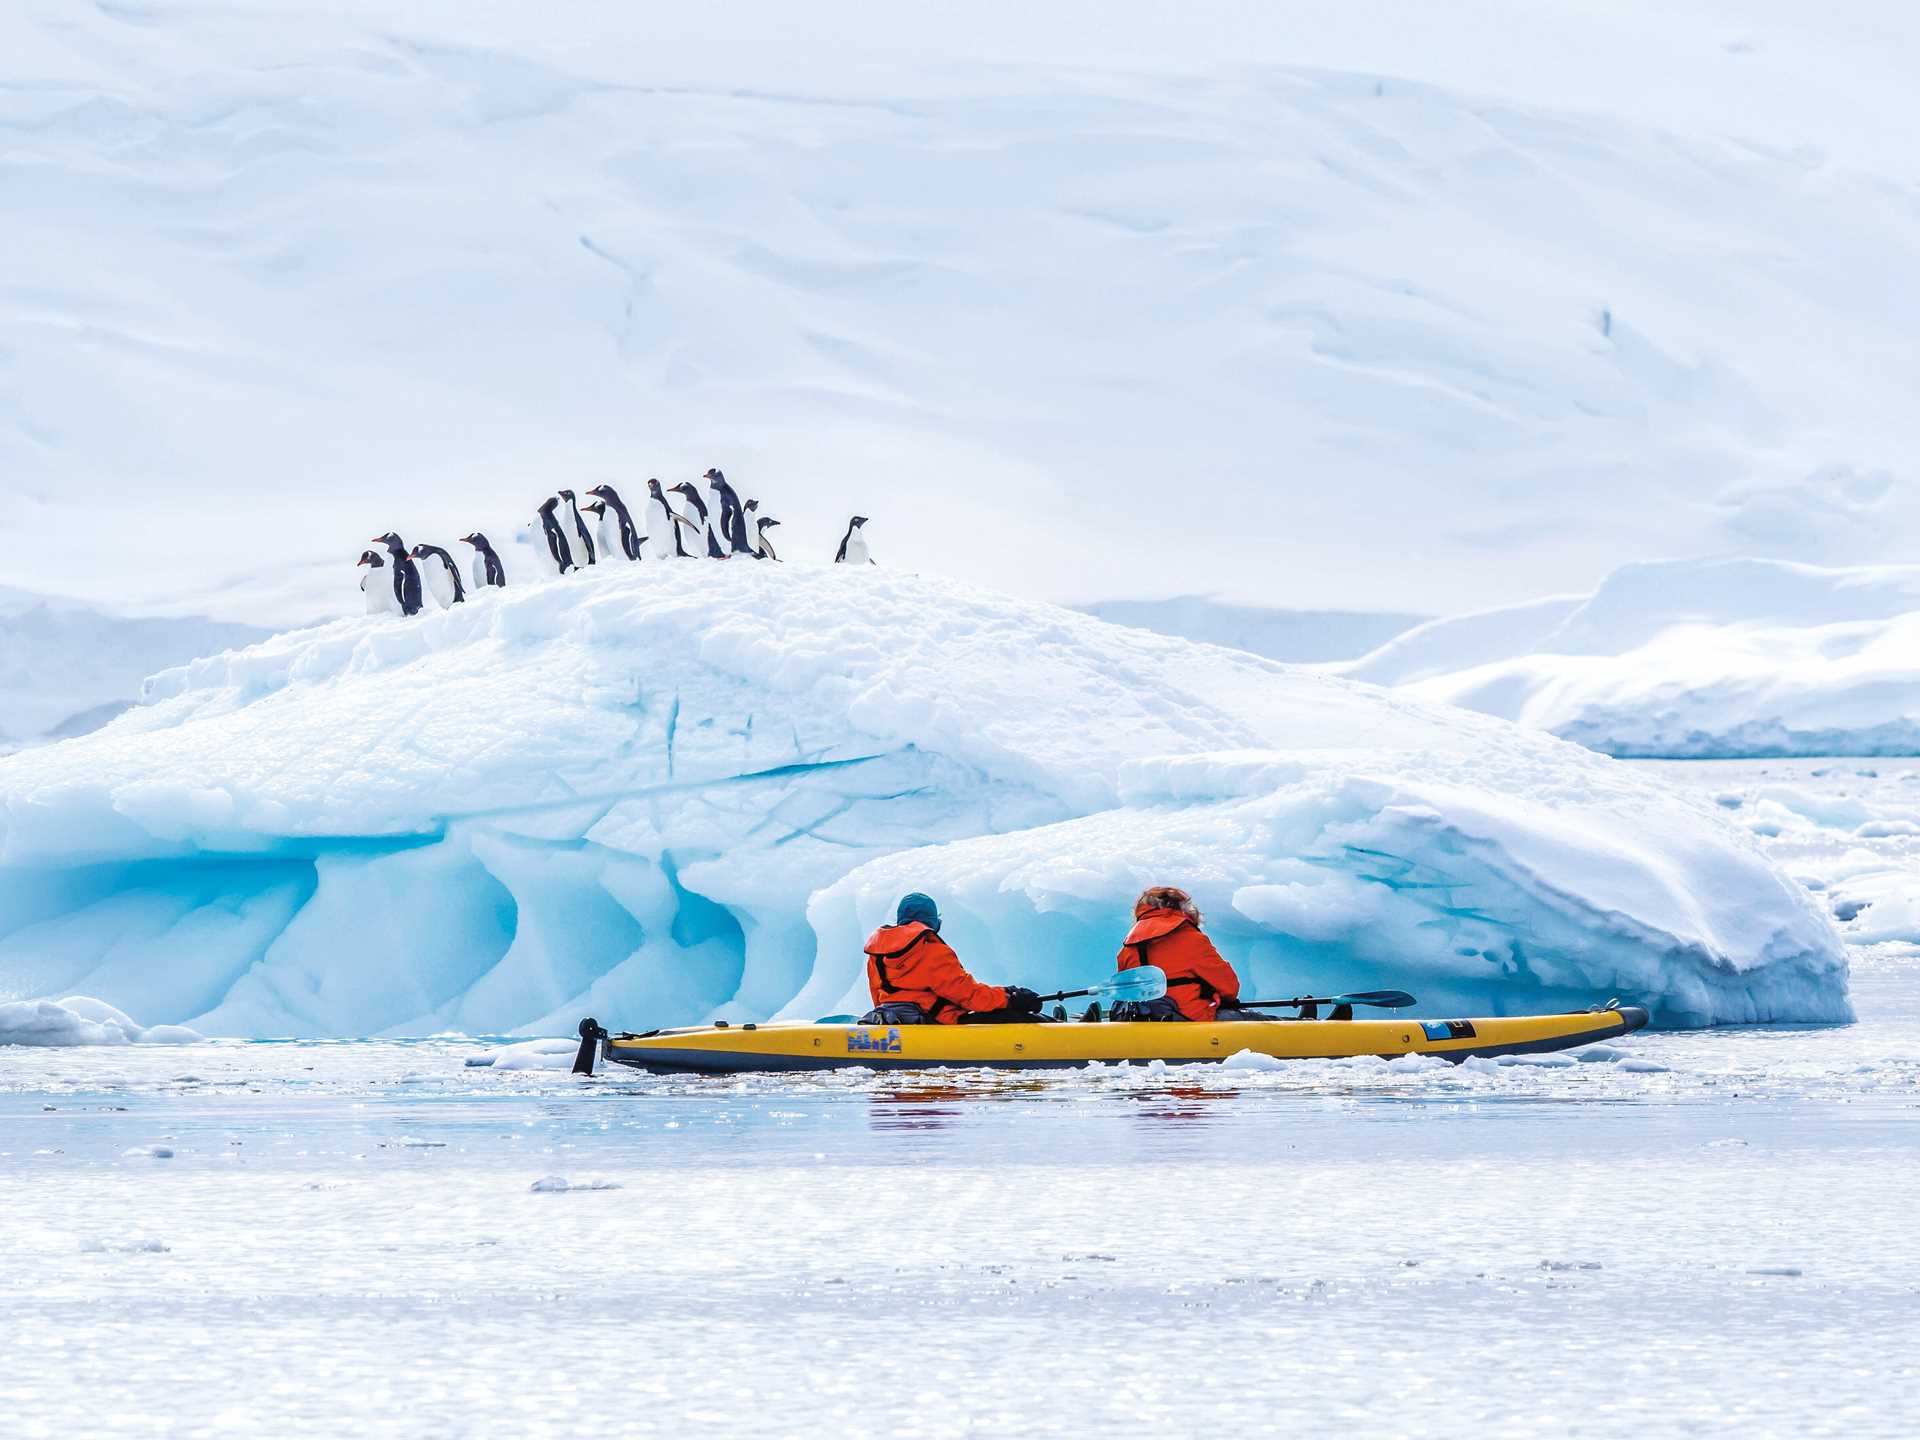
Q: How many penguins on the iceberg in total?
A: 14